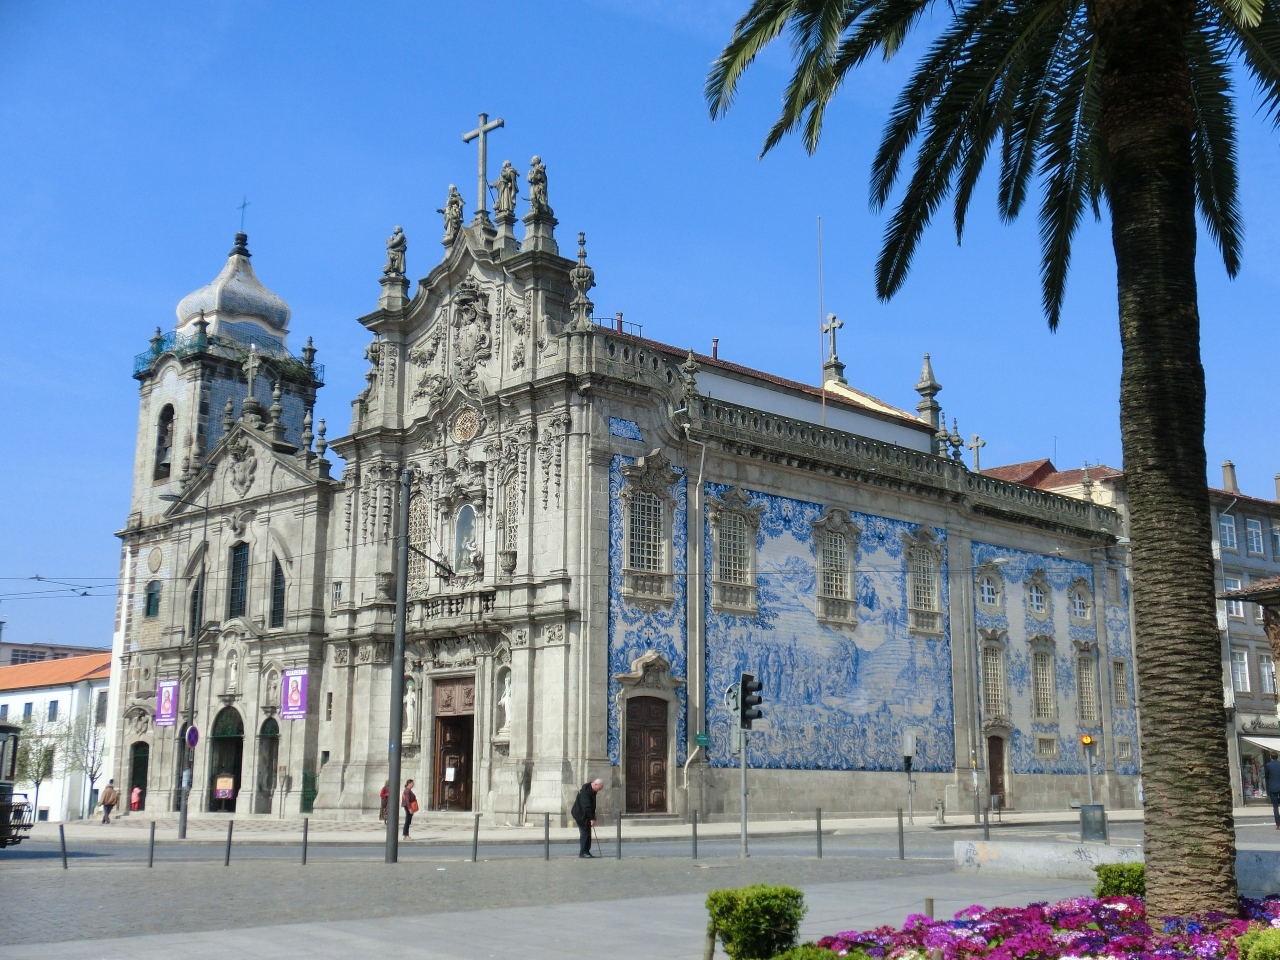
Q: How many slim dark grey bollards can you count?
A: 11